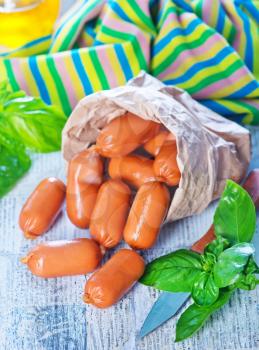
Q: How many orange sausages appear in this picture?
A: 10